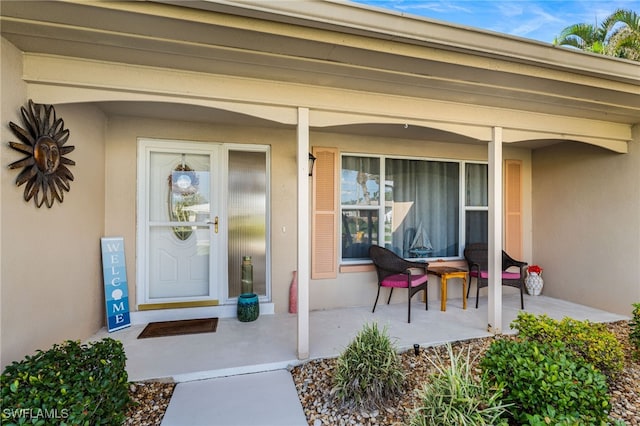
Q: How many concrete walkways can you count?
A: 1